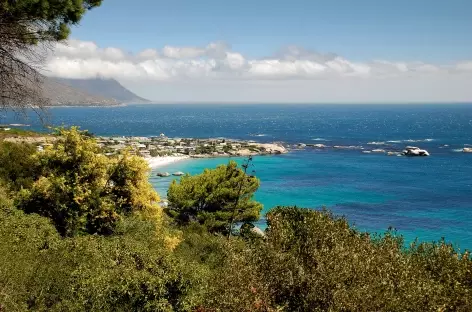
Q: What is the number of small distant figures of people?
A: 0